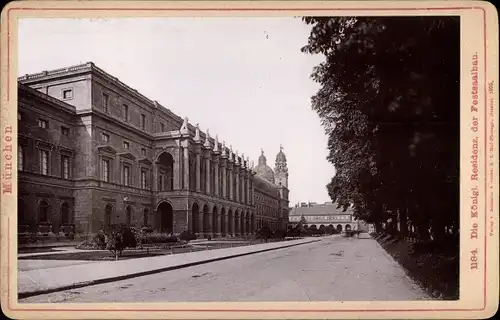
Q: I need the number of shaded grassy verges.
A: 1